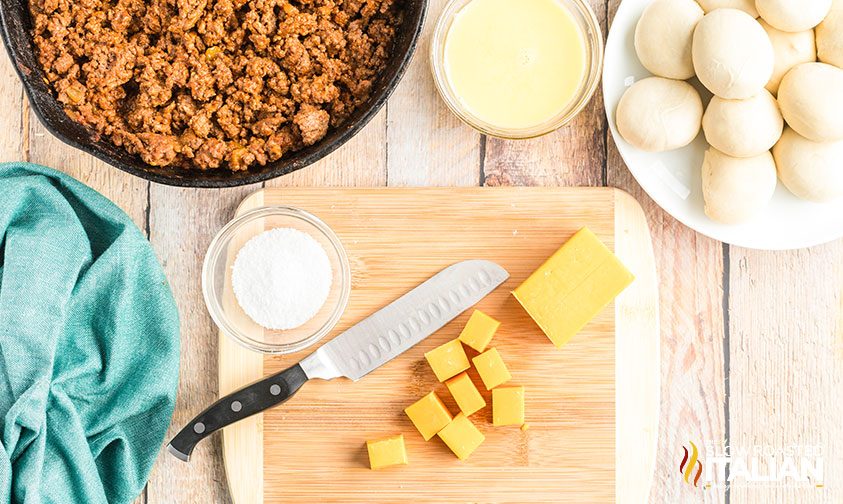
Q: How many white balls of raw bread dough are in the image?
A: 11